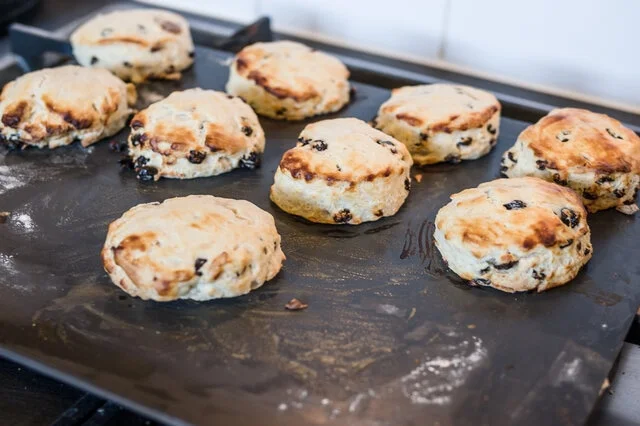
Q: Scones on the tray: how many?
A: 9